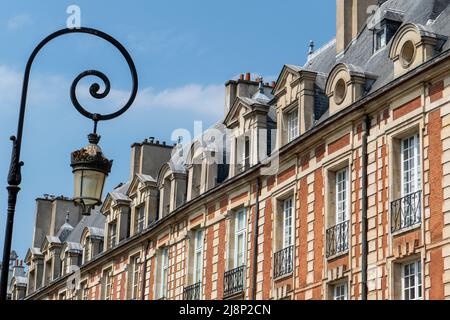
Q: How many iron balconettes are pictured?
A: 5